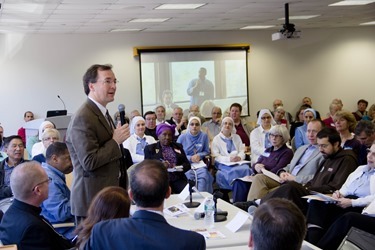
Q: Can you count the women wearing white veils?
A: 6